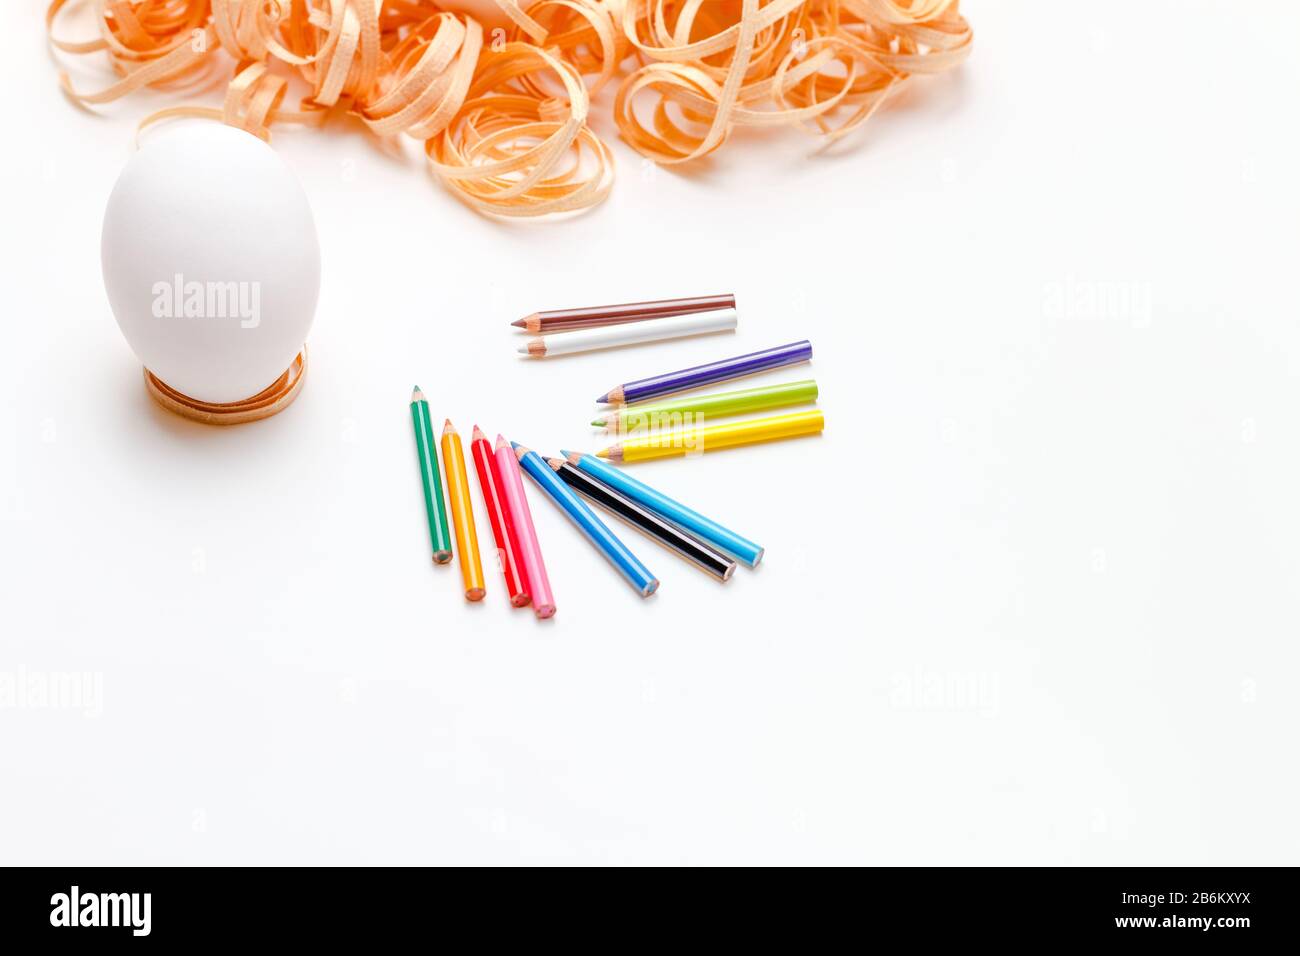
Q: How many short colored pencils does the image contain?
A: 12